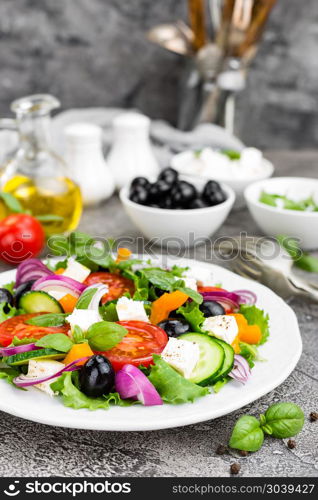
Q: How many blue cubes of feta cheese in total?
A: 0